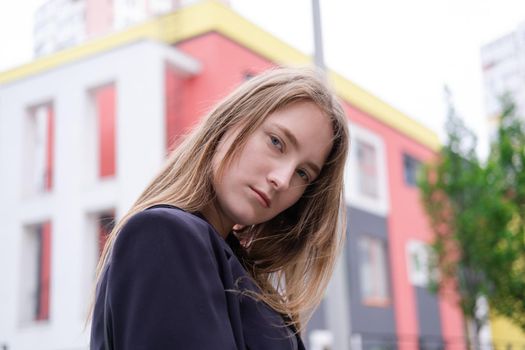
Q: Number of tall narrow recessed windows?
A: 4